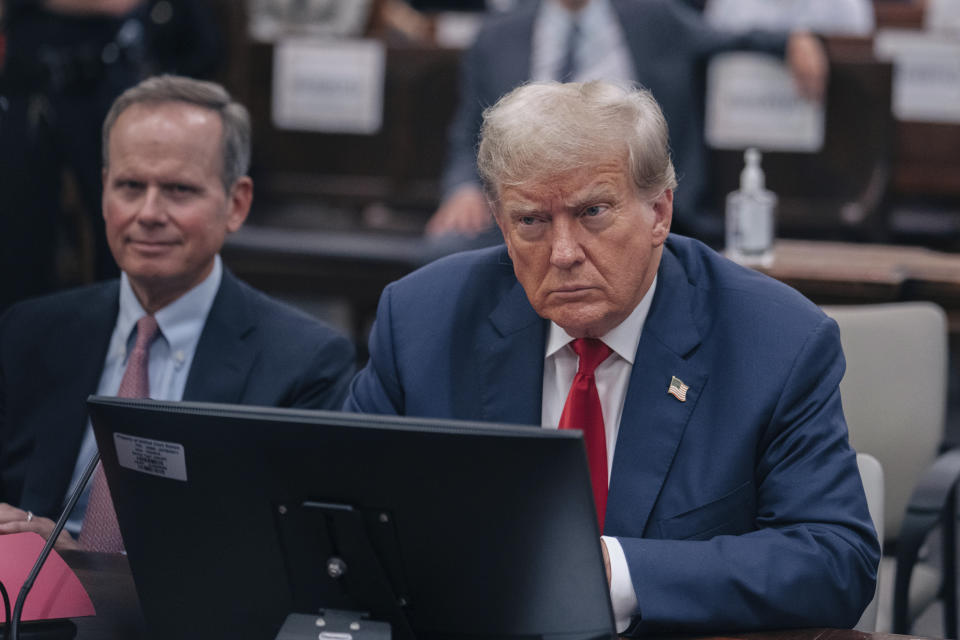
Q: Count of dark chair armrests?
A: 1